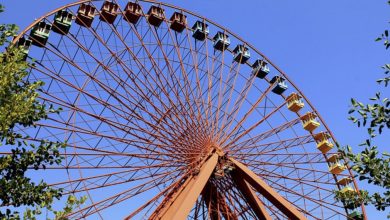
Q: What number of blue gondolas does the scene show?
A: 5